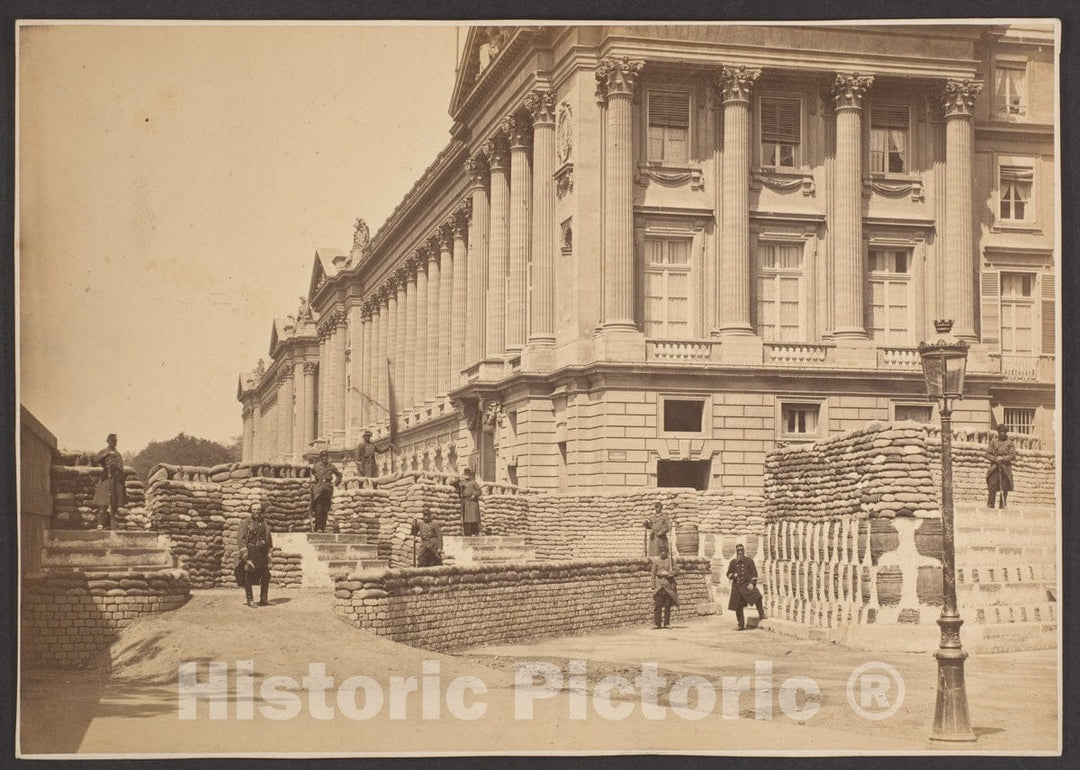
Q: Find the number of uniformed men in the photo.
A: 10